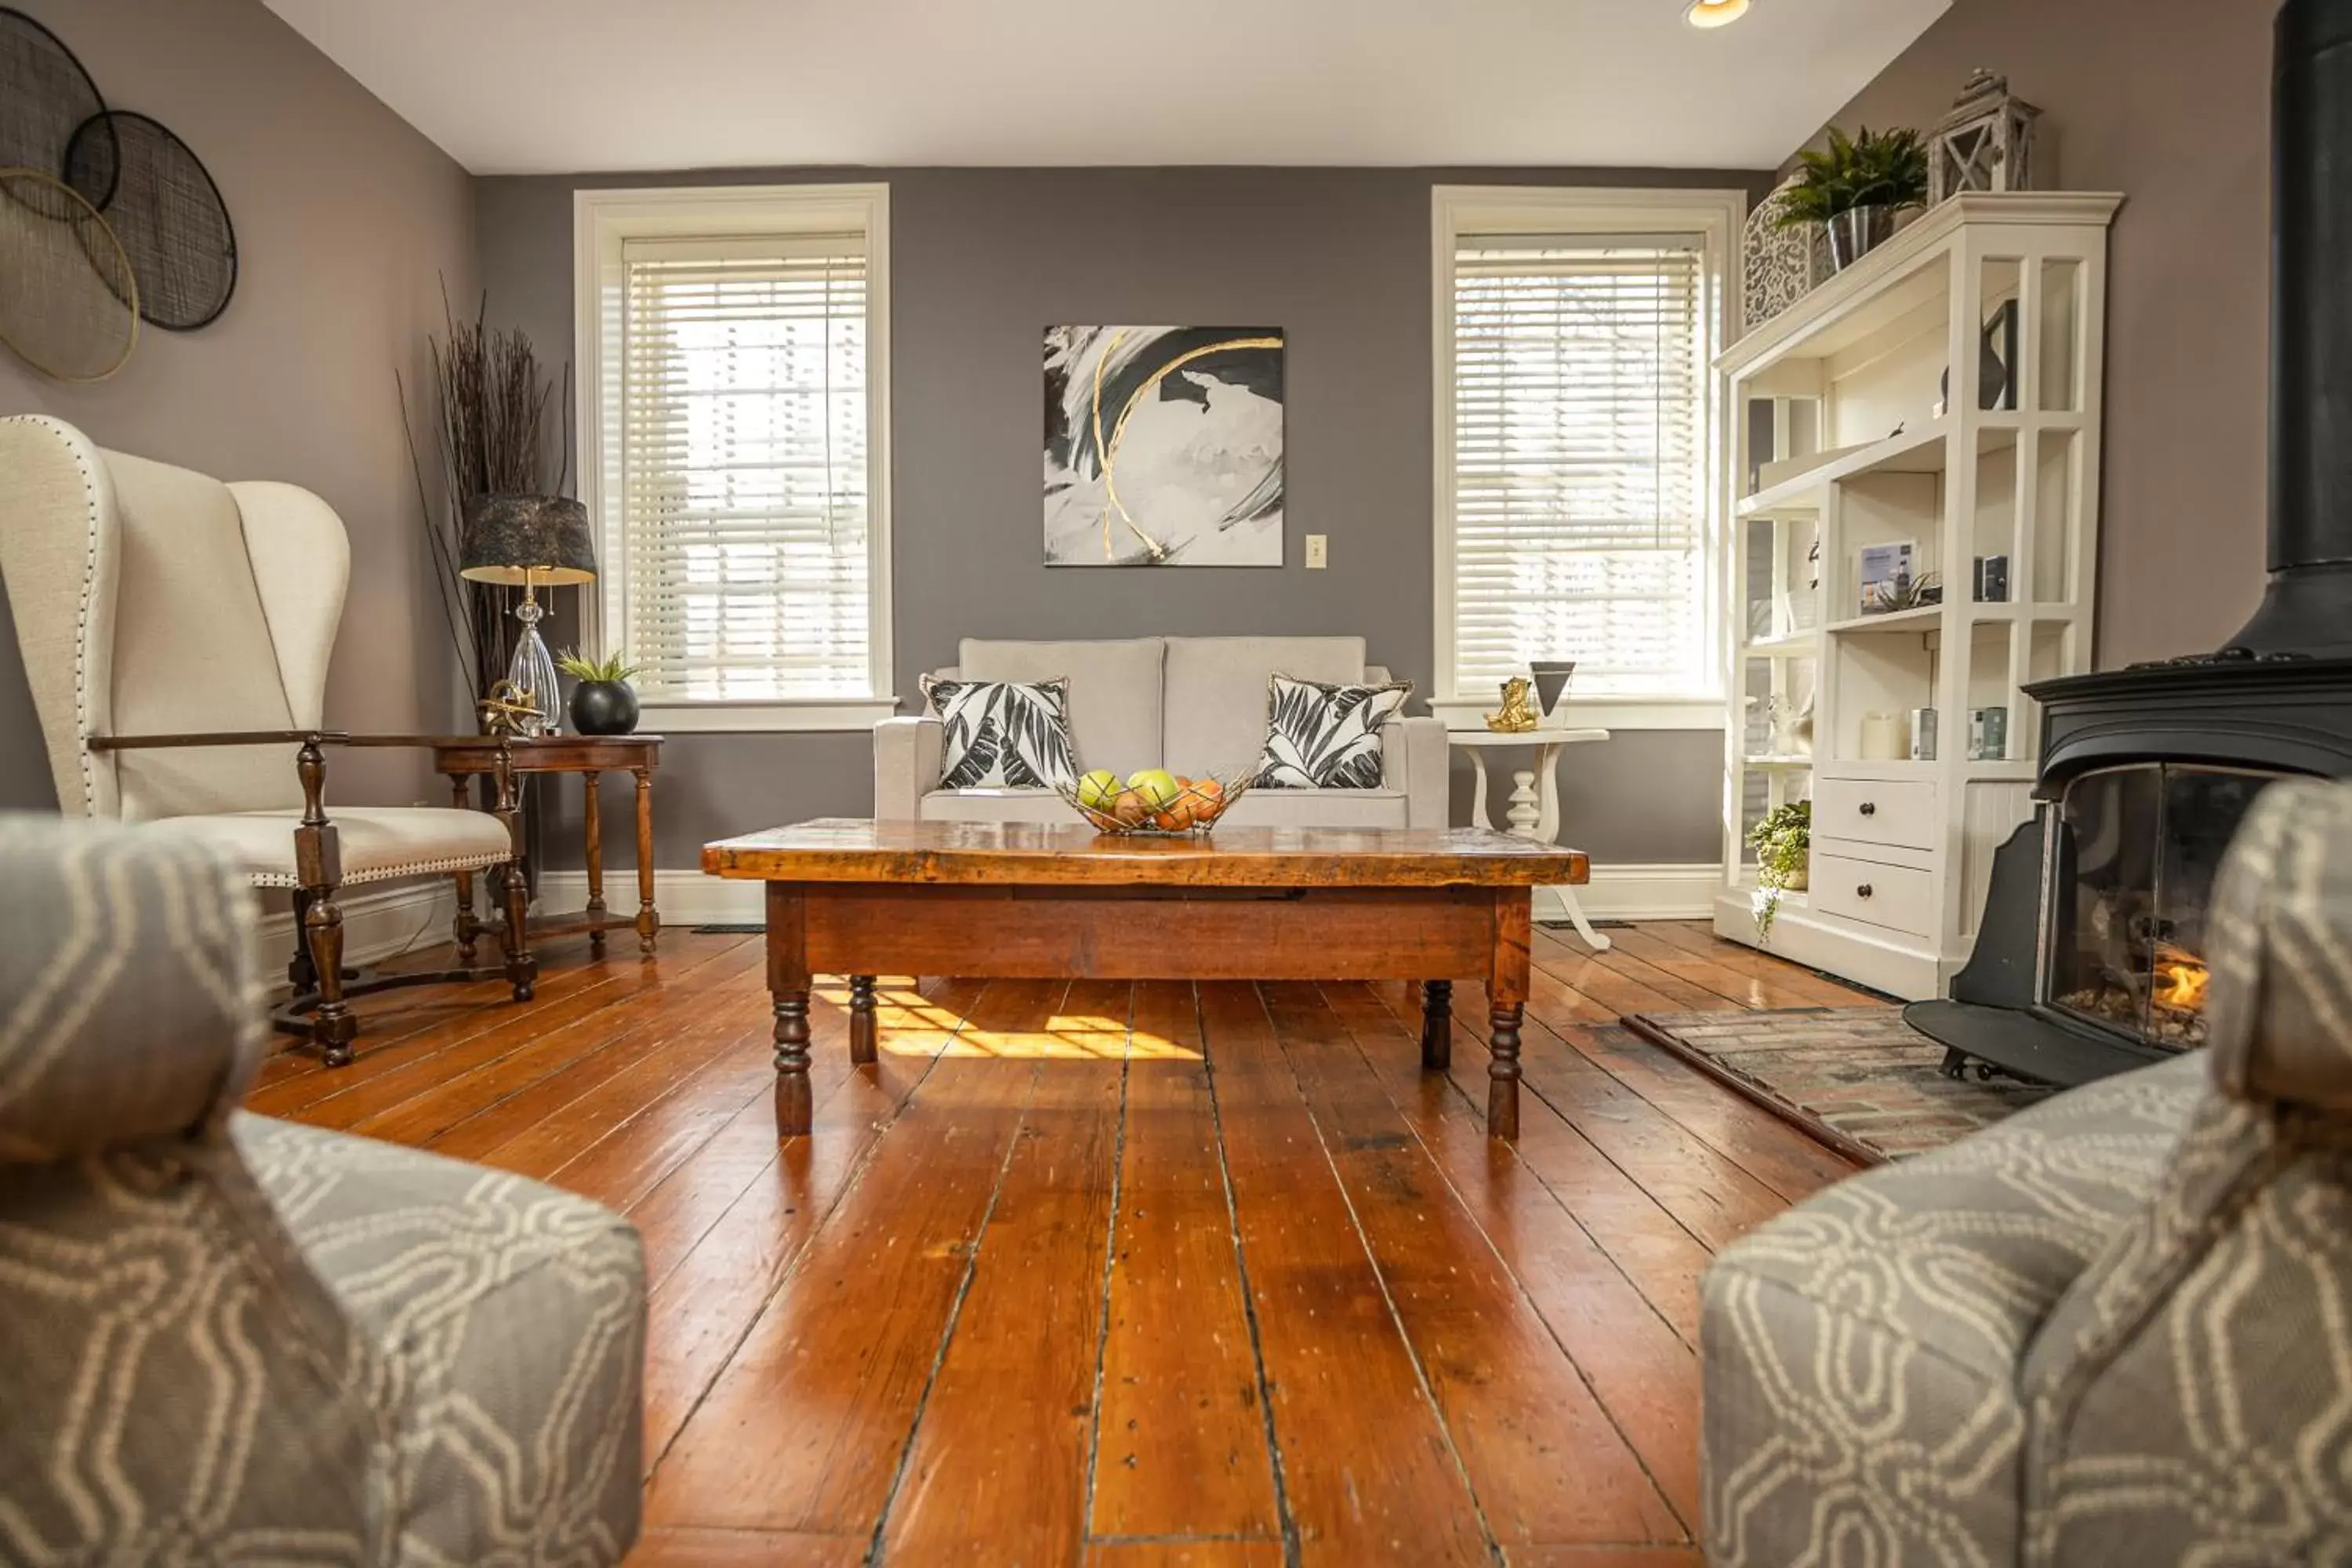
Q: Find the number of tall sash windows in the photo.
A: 2